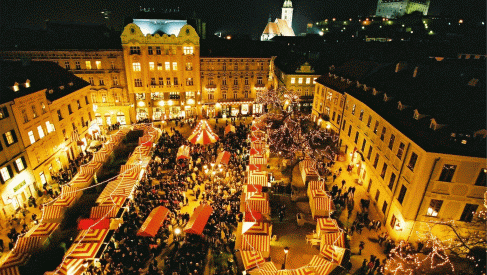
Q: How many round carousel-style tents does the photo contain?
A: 1